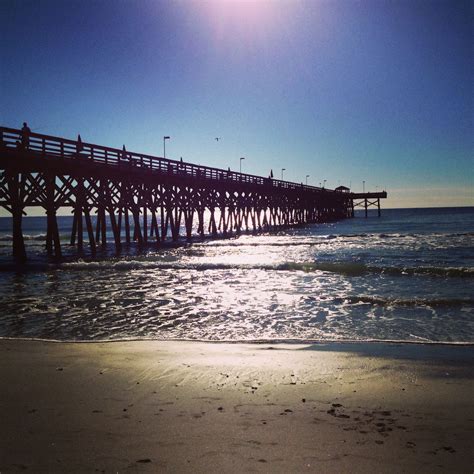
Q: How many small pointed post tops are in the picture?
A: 5